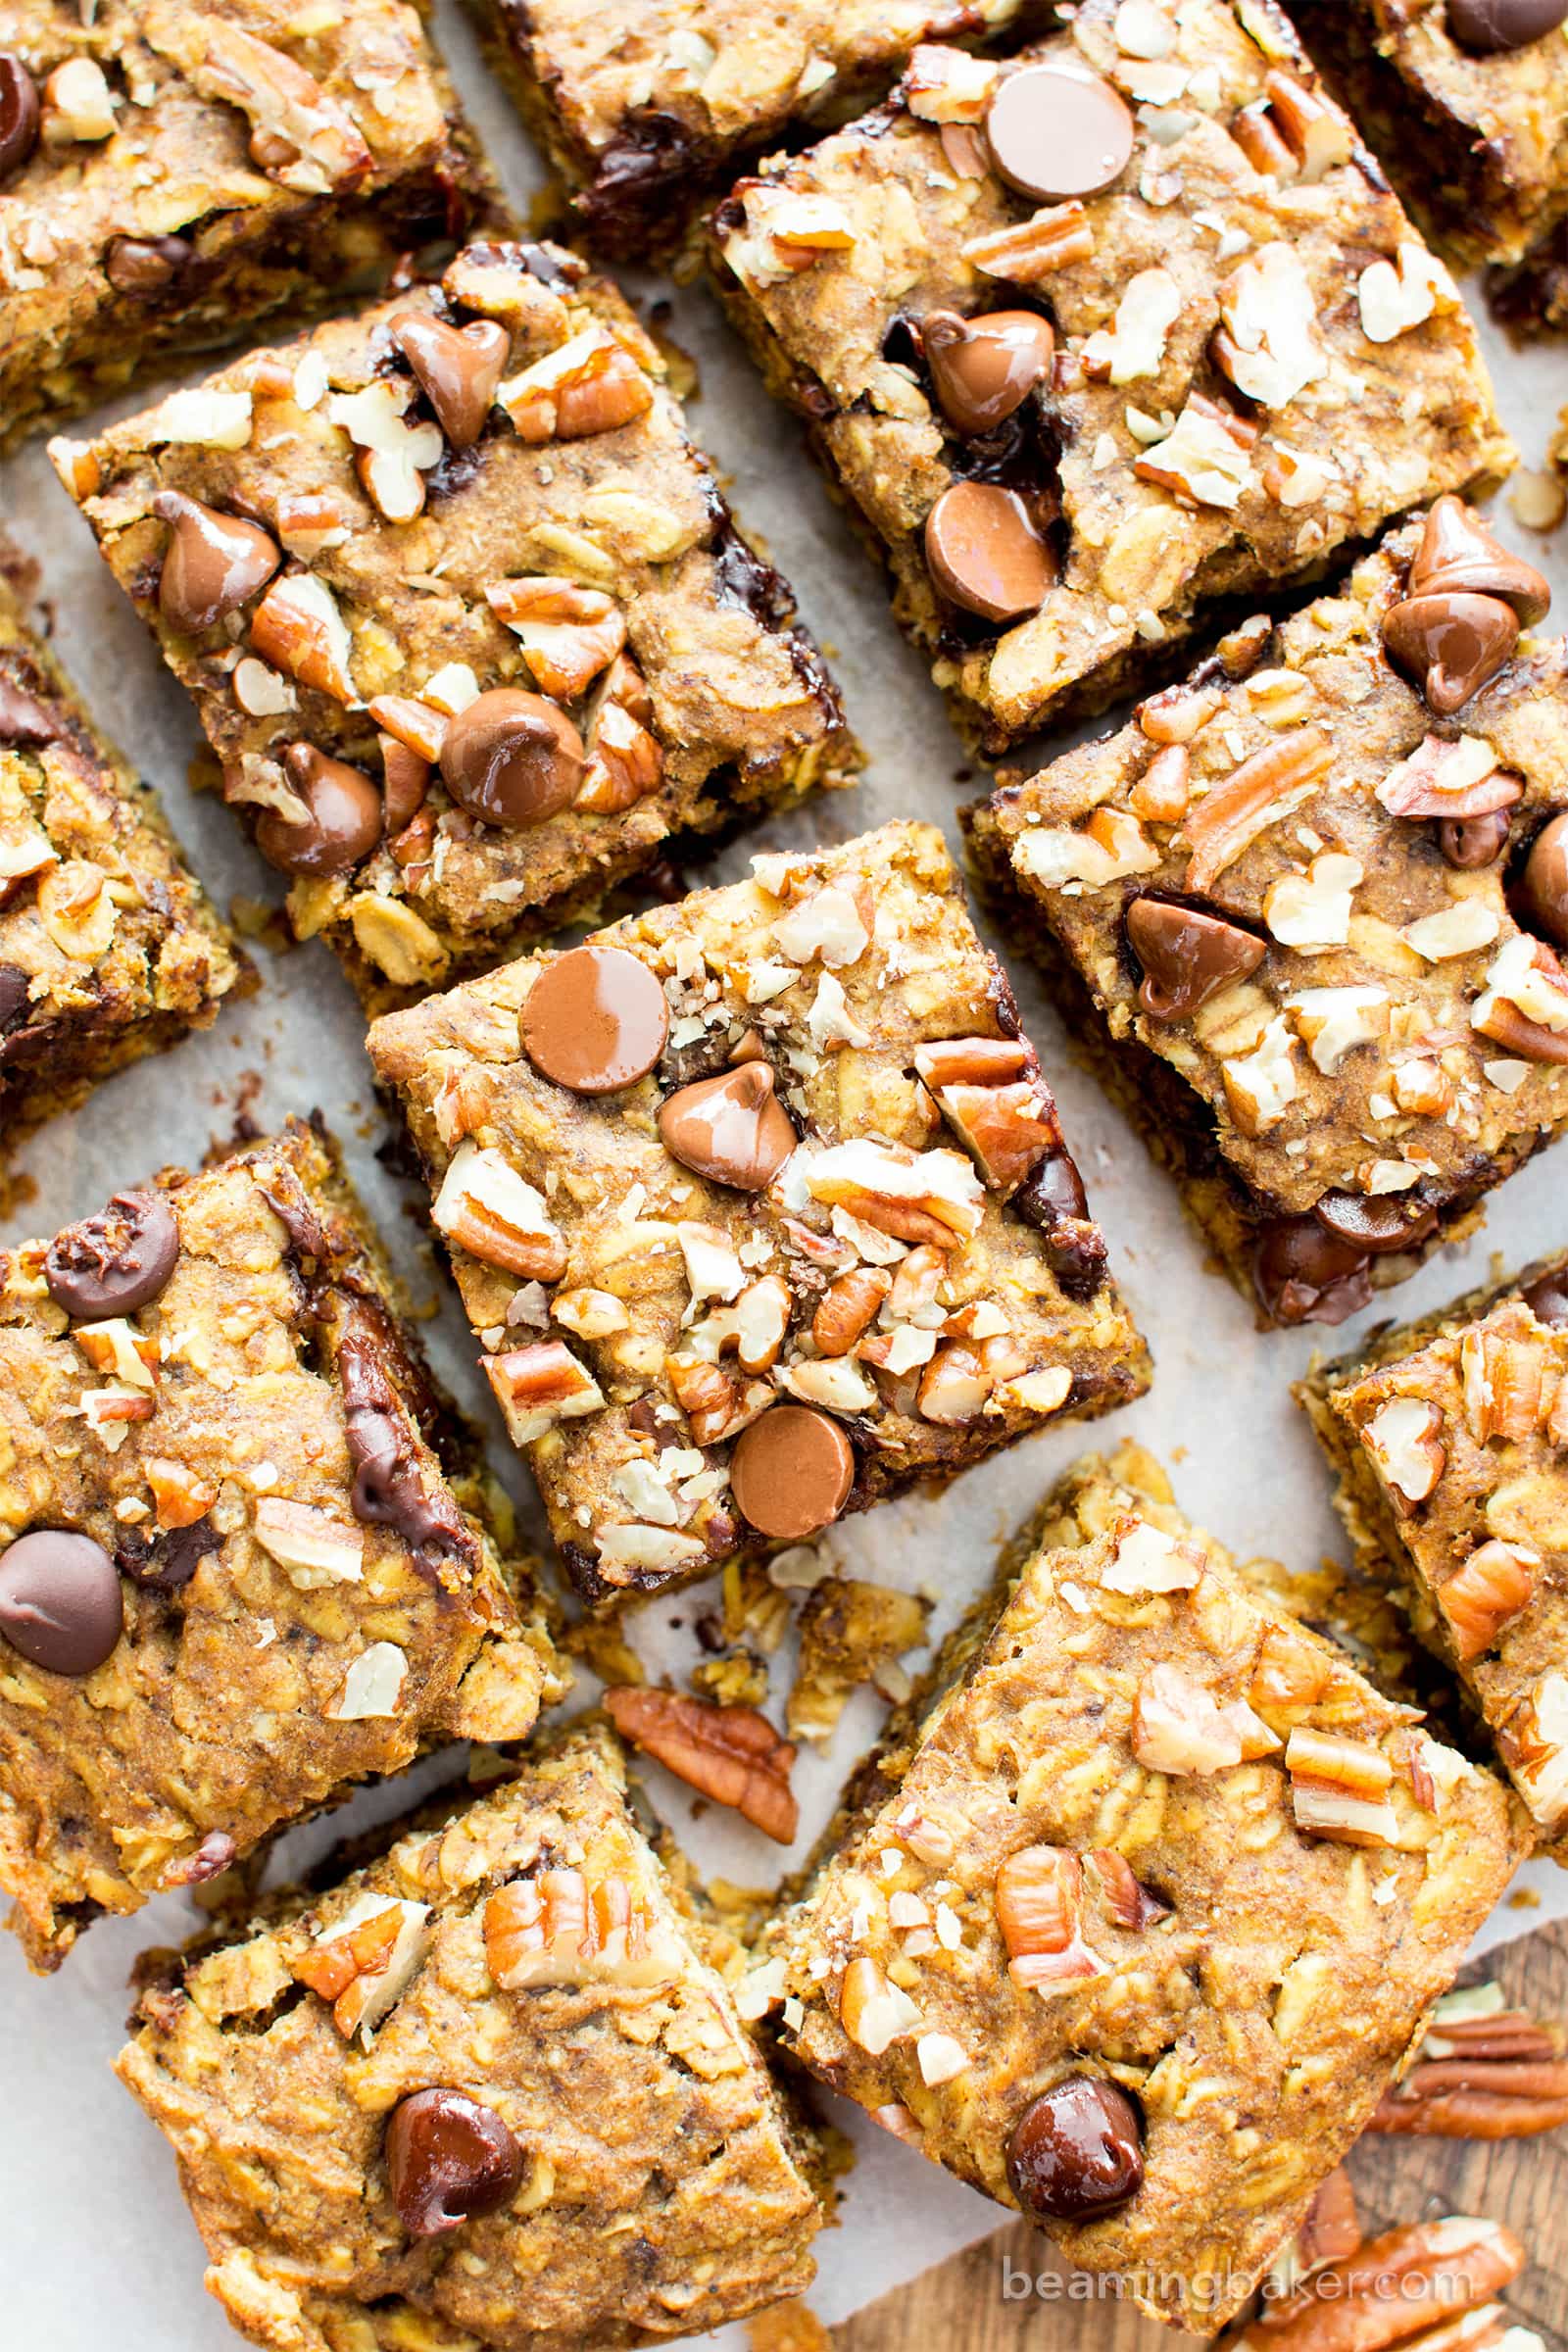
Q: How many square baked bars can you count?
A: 12